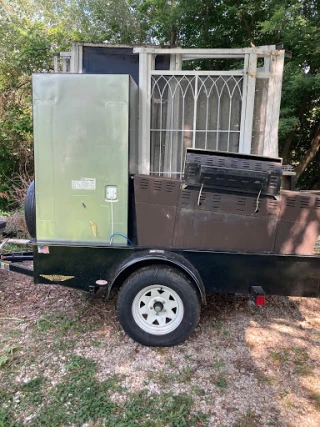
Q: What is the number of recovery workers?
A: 0